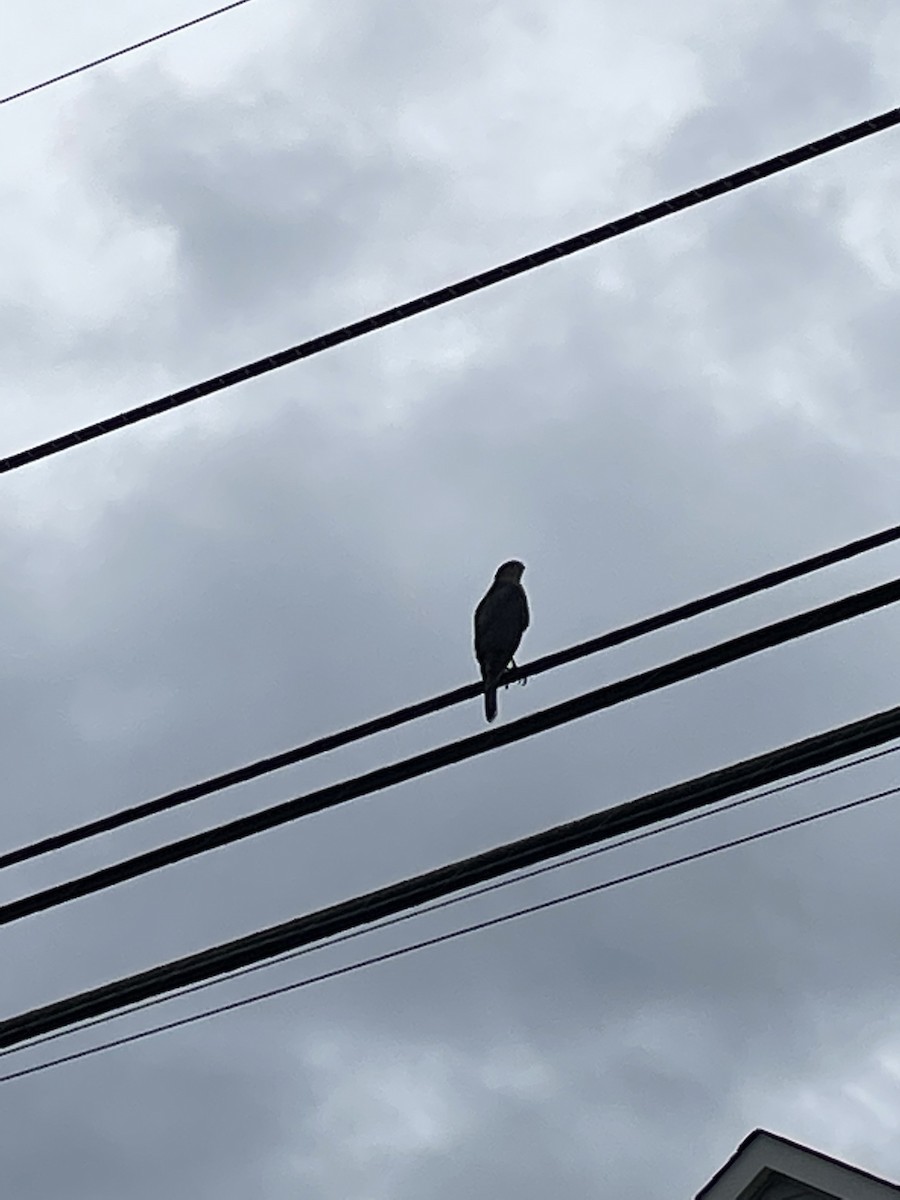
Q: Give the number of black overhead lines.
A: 7